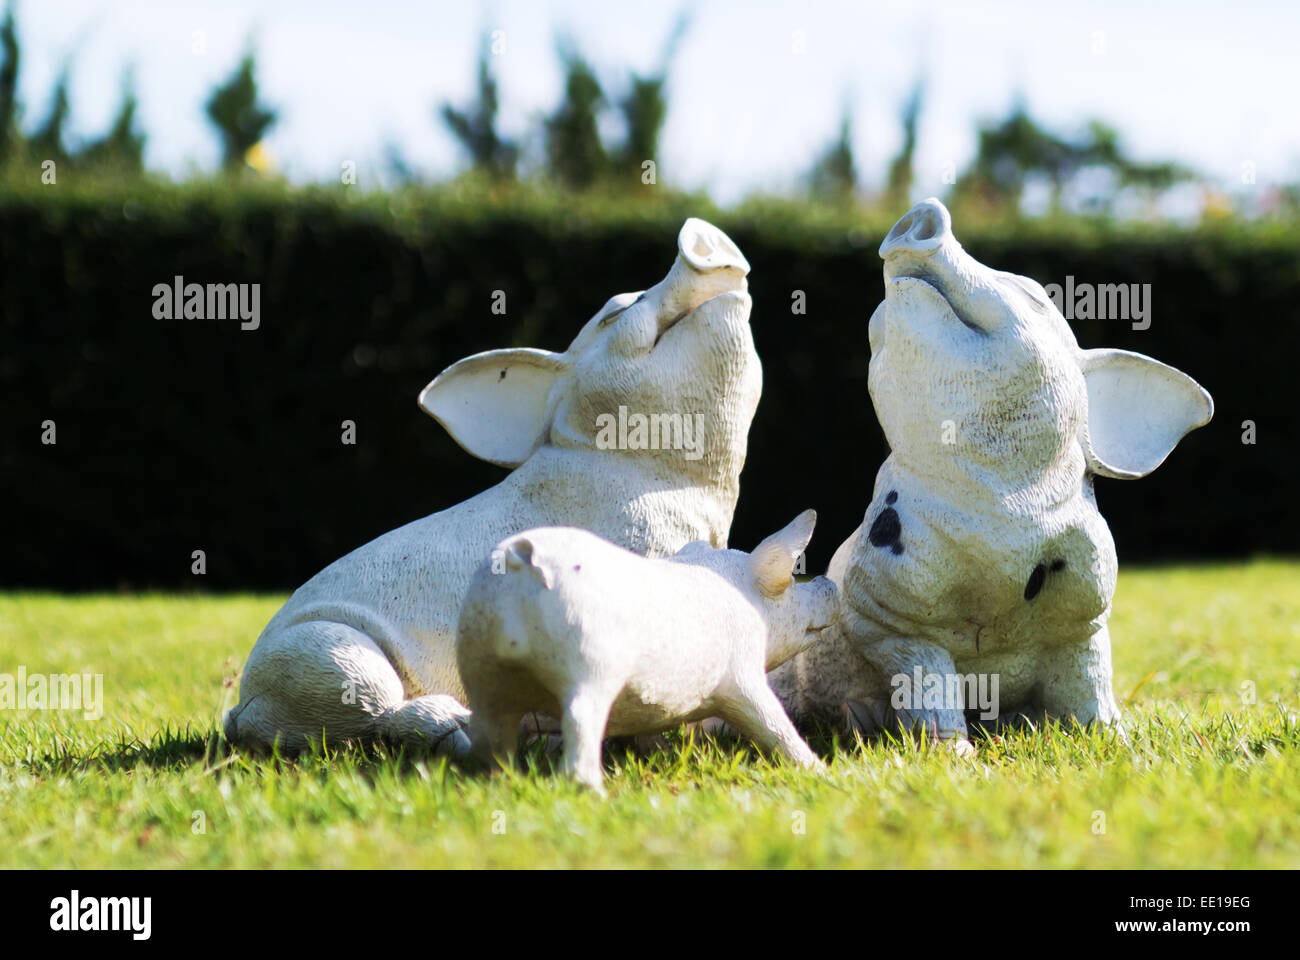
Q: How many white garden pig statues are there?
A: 3